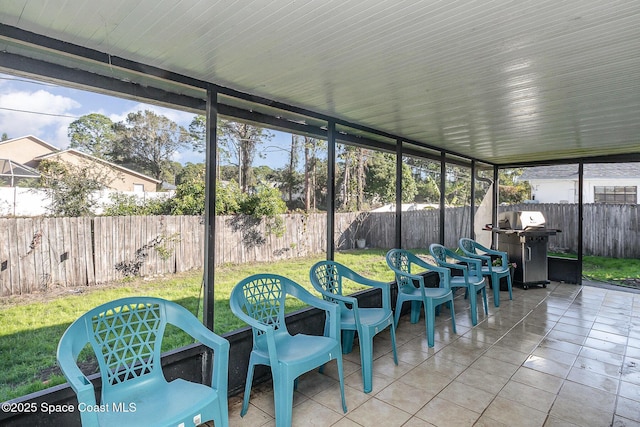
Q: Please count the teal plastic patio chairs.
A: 6